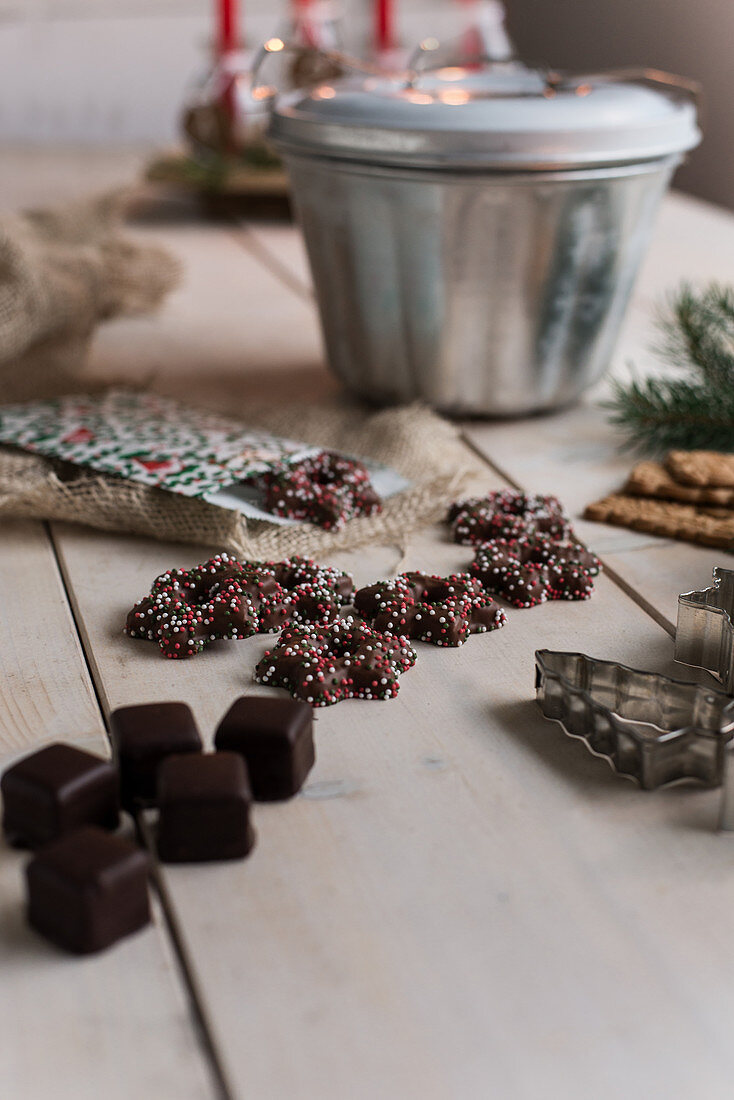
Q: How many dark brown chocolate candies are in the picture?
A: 5